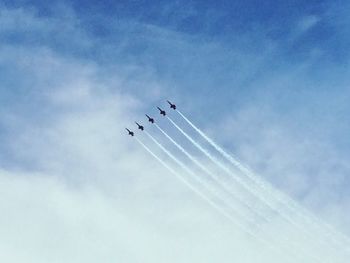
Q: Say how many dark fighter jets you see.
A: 5